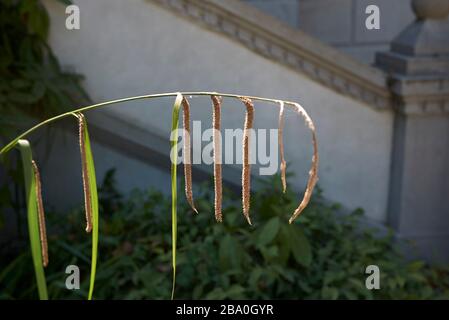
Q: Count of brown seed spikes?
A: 7